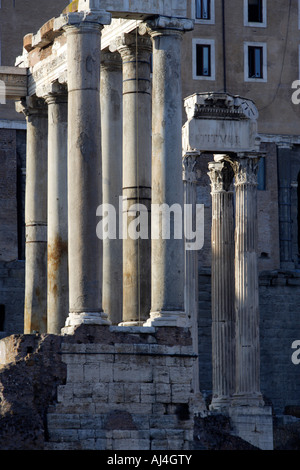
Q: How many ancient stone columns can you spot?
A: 9